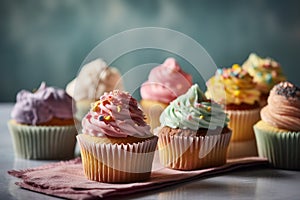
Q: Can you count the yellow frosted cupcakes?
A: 2